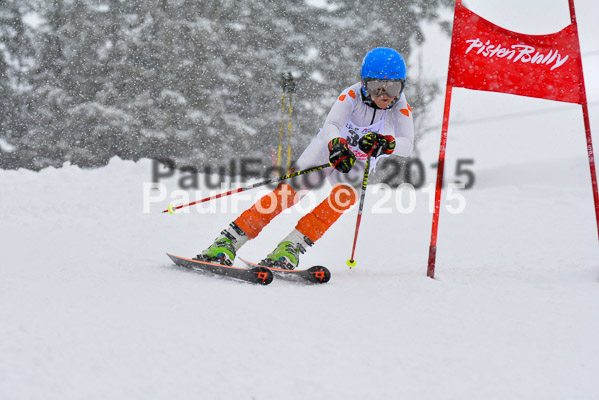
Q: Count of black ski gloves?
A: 2